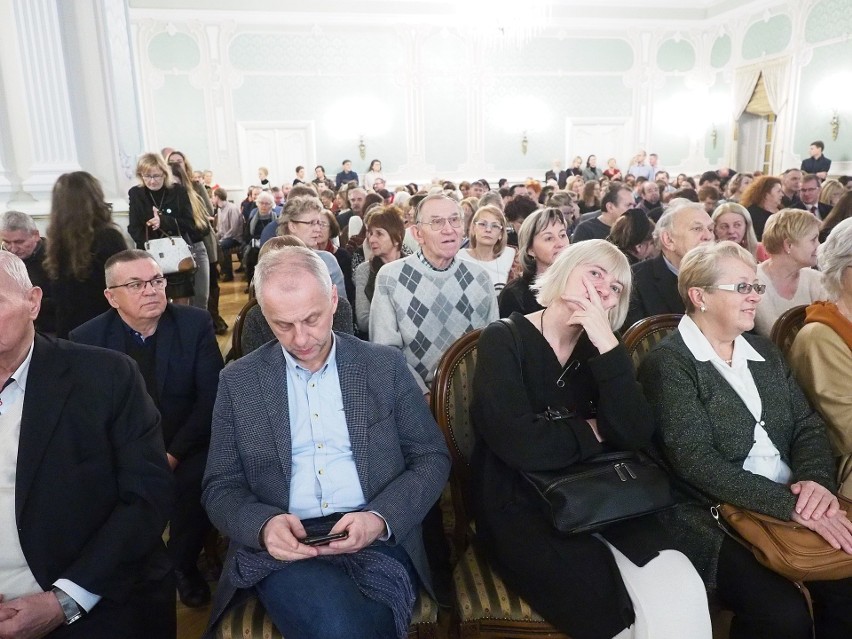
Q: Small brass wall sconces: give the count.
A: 4